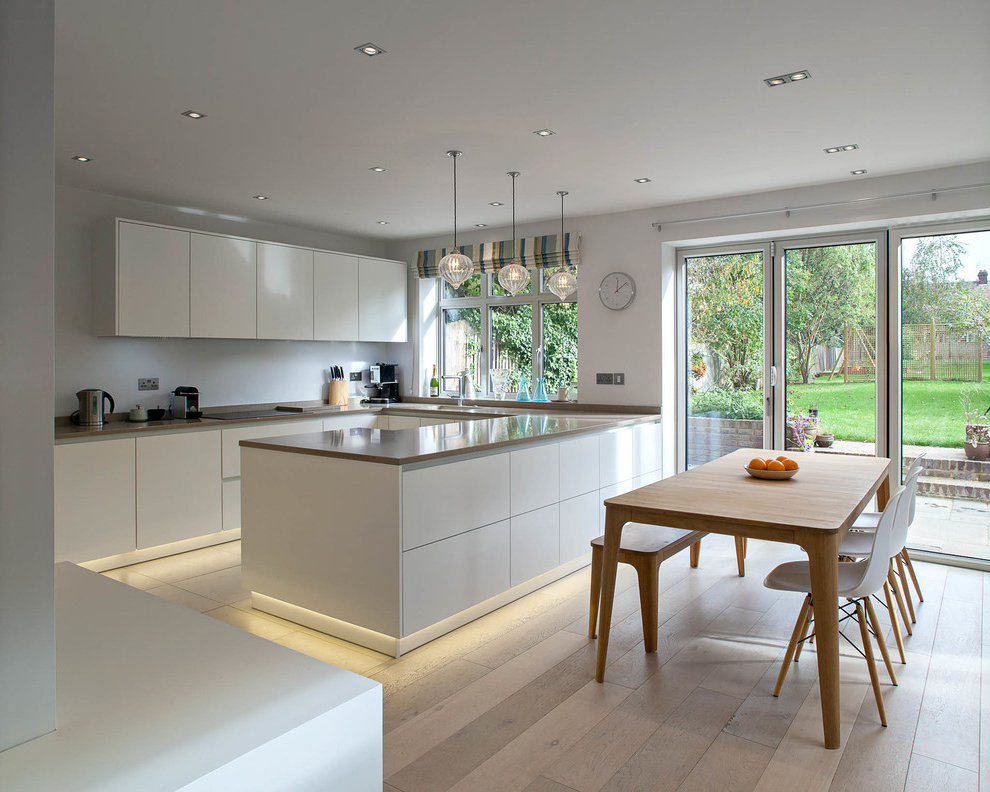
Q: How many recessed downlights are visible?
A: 13